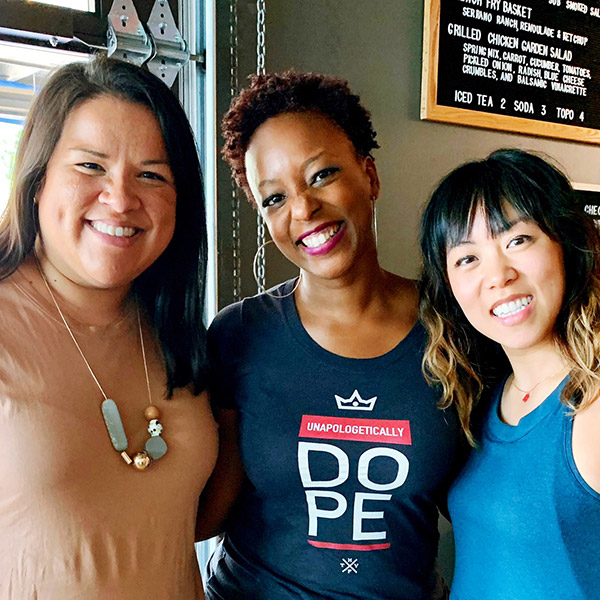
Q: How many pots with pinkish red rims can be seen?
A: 0